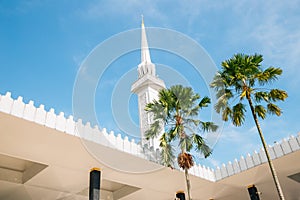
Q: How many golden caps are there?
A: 3